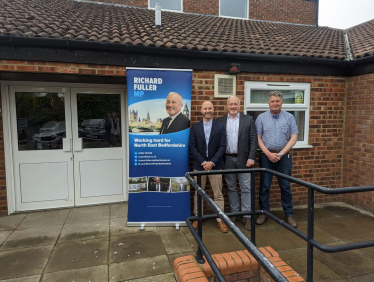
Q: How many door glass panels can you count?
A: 2